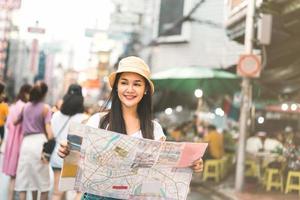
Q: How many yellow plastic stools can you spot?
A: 4